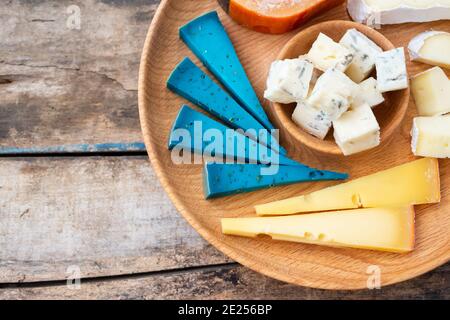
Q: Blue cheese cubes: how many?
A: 8